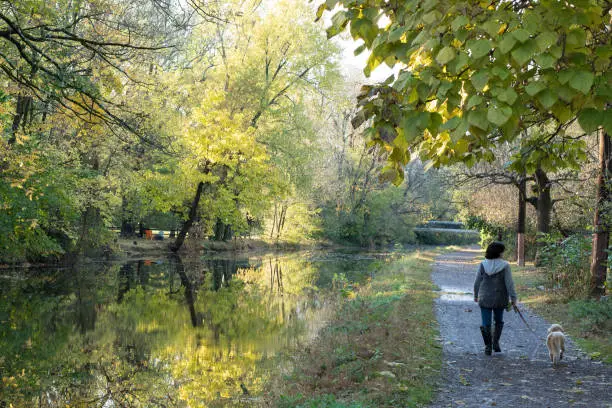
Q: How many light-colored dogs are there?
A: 1